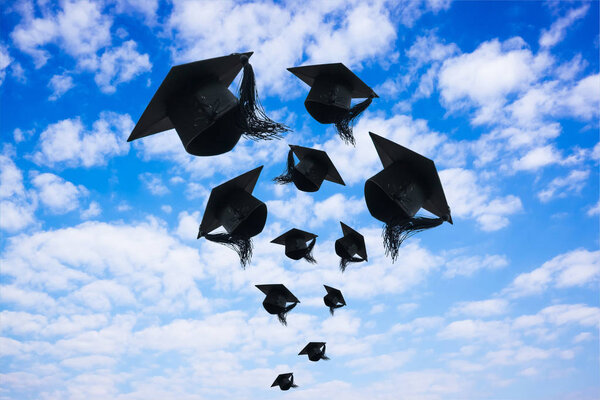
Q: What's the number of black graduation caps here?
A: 11